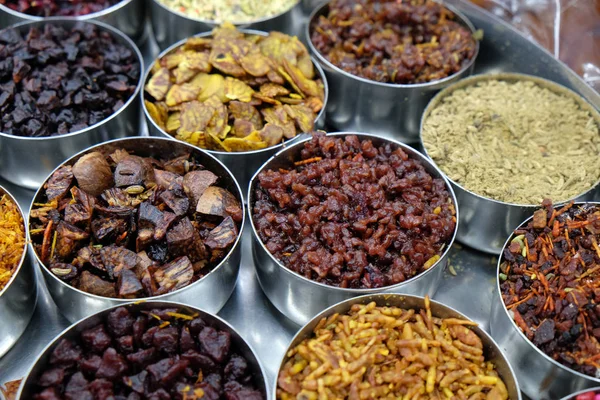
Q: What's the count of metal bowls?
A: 13